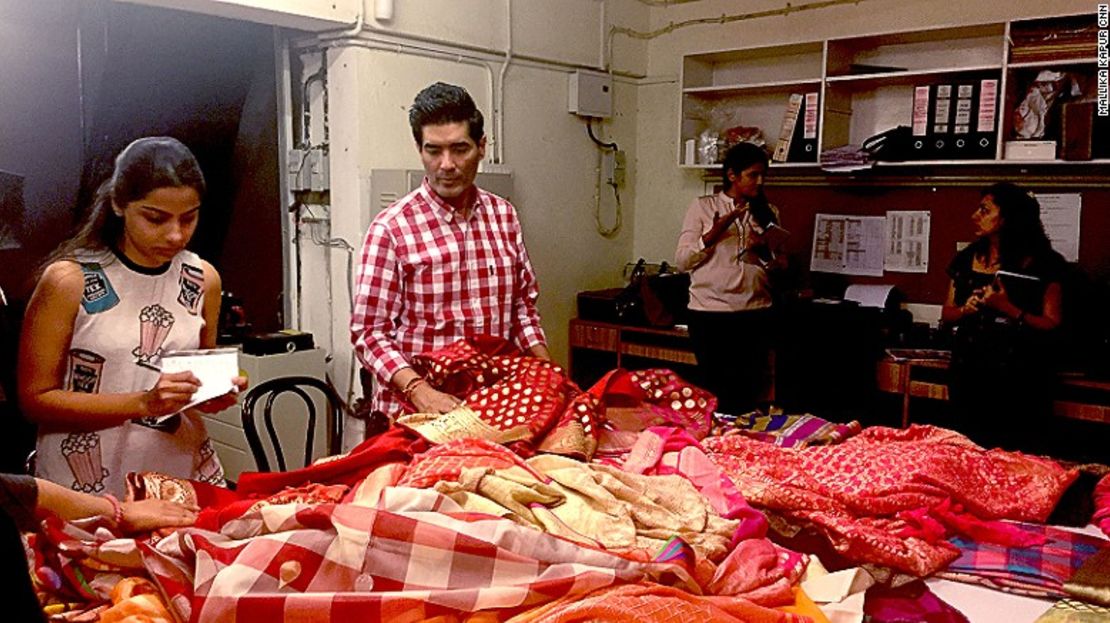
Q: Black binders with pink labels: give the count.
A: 3